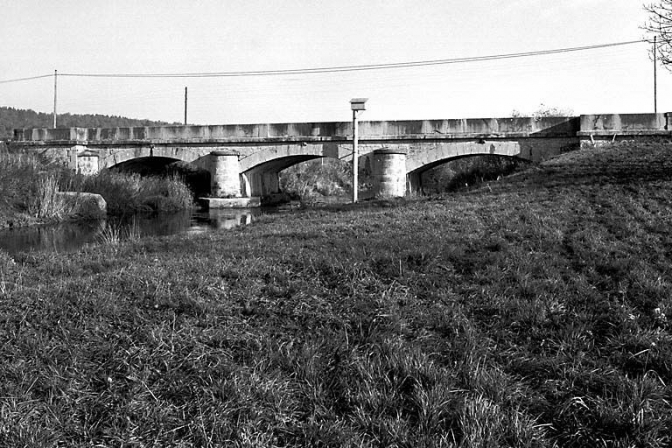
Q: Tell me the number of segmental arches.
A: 3